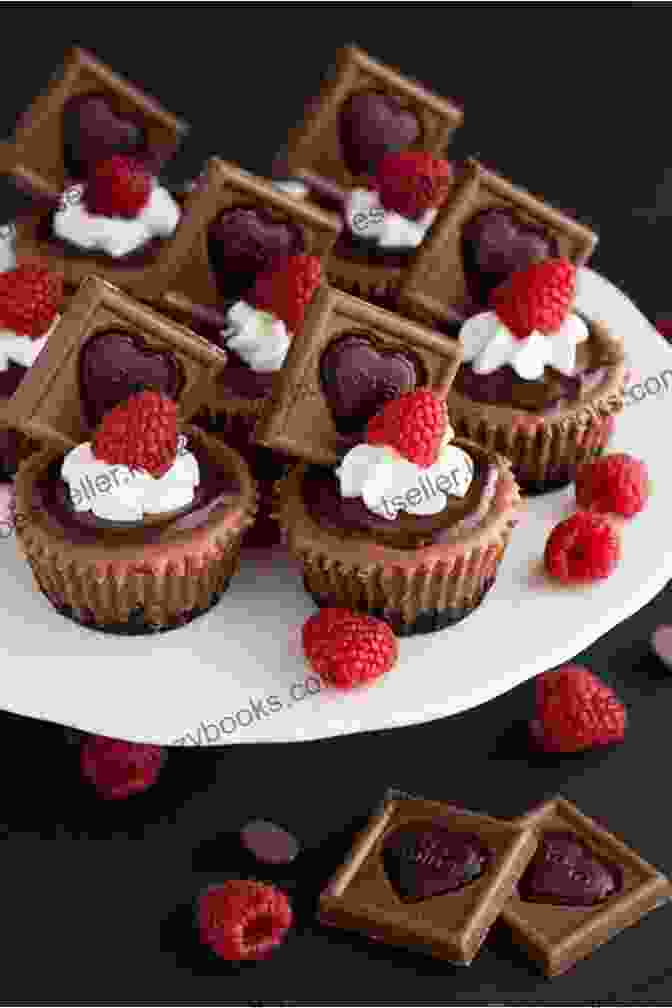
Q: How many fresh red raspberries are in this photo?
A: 13